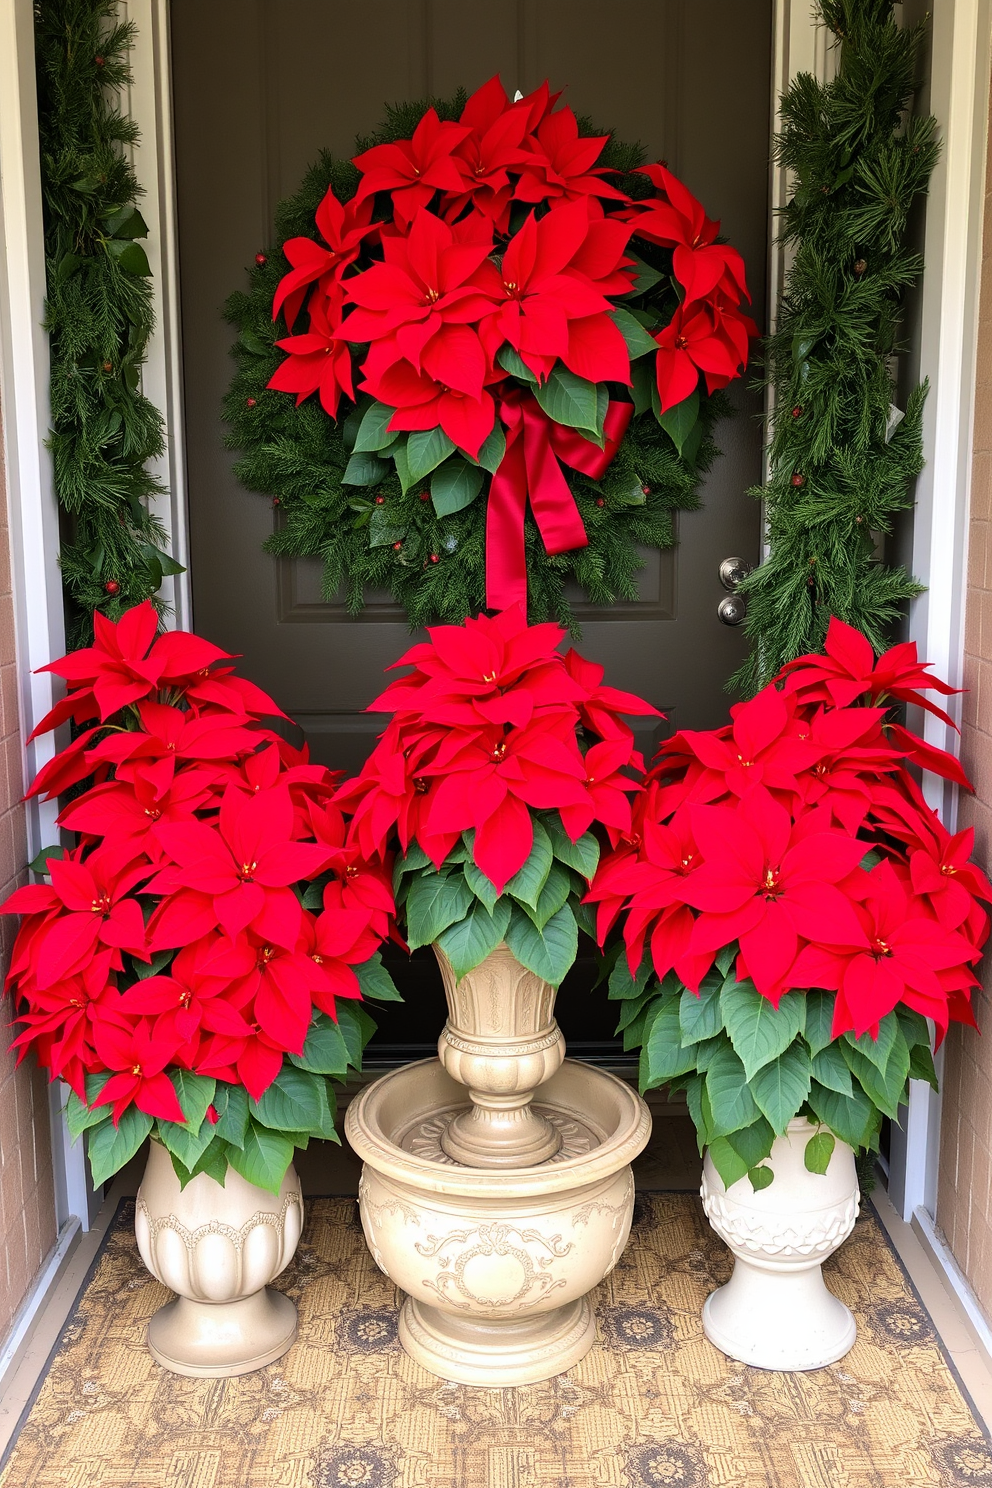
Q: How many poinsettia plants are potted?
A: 3